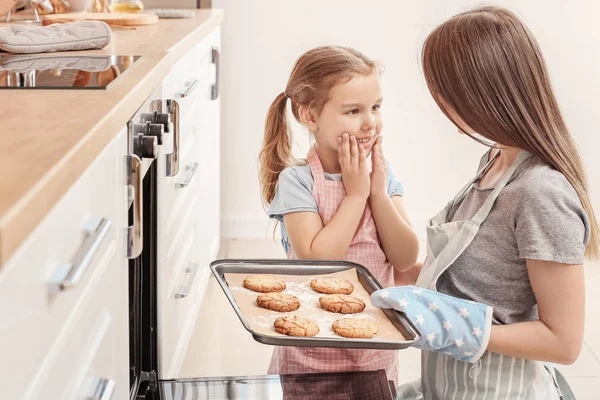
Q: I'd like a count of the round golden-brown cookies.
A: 6